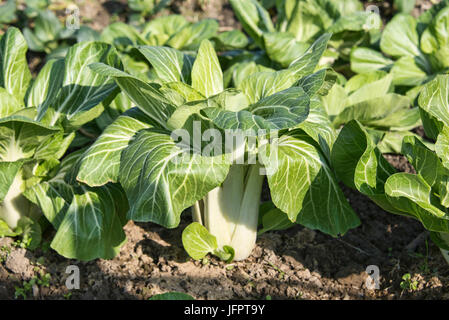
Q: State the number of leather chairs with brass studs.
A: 0